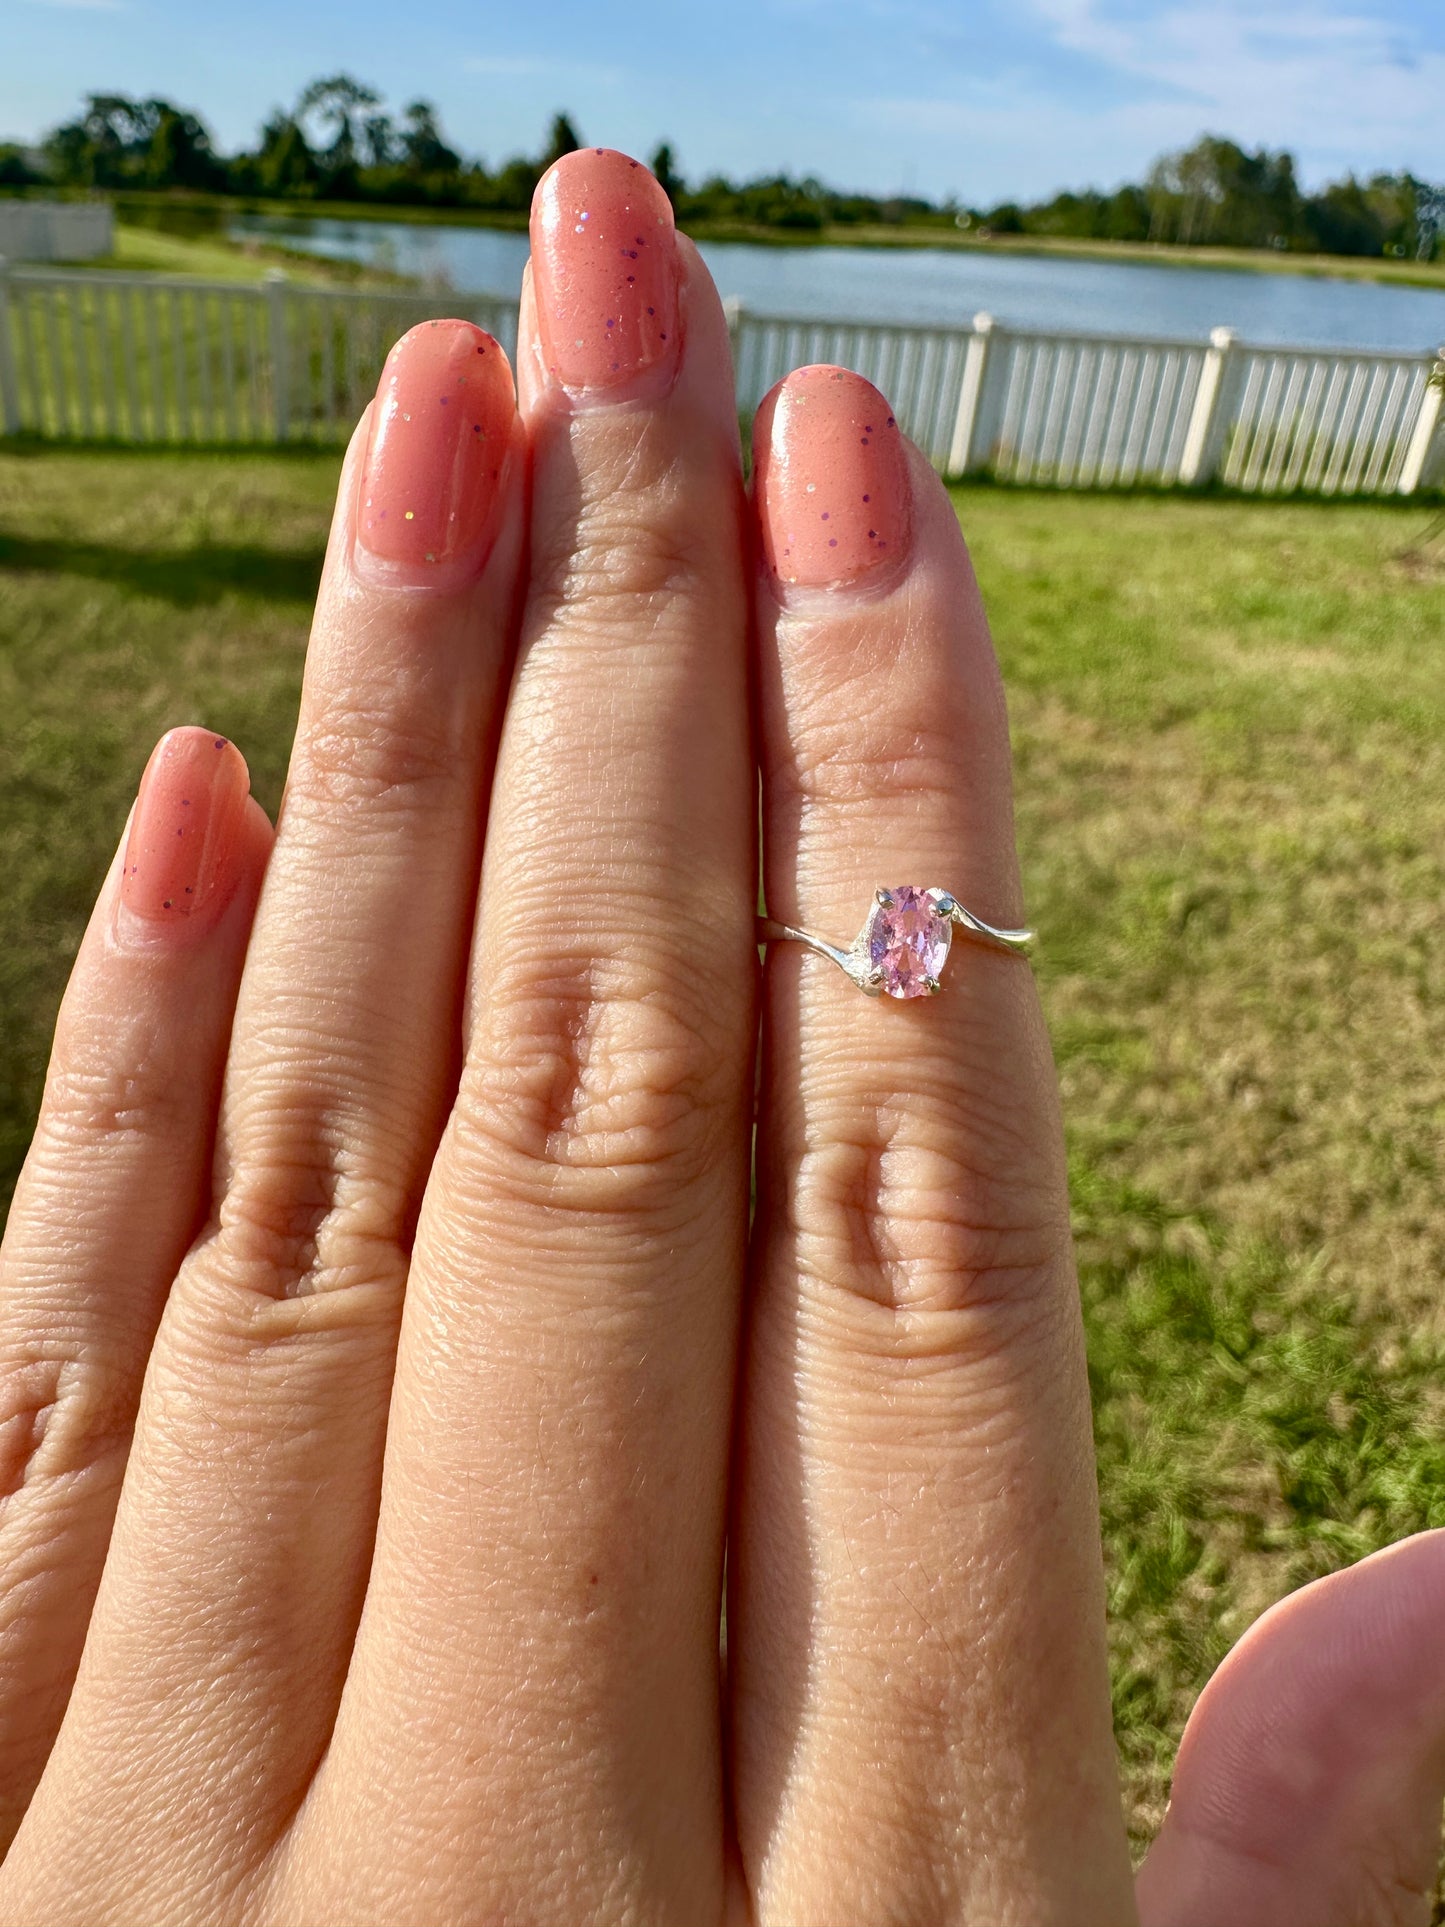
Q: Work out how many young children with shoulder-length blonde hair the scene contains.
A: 0